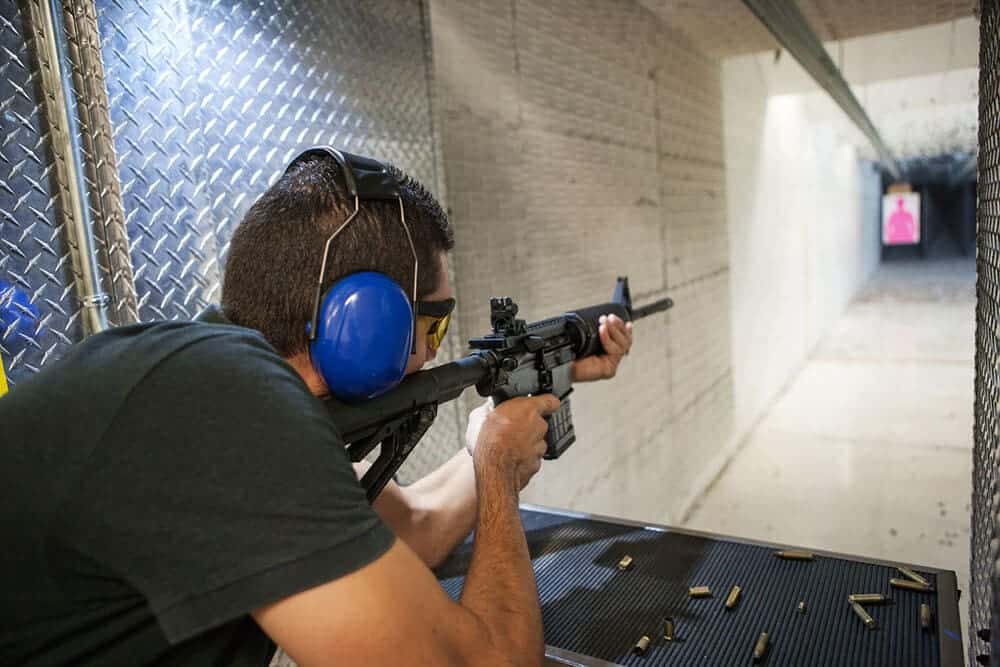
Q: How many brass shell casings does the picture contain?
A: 13